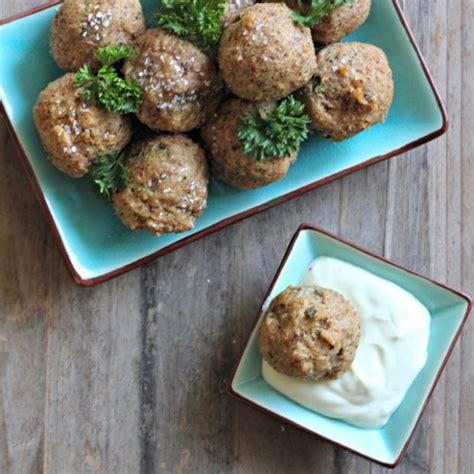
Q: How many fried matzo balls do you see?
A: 10